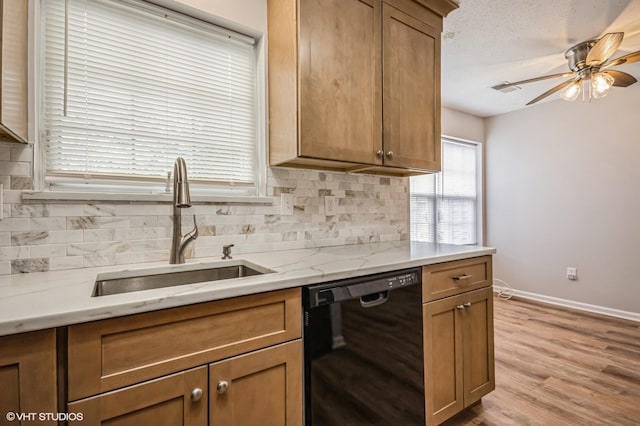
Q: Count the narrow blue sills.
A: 0